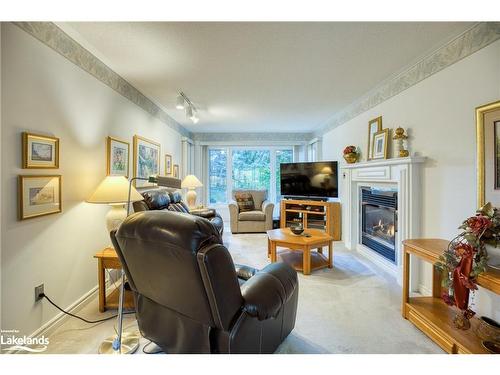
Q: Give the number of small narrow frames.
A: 2